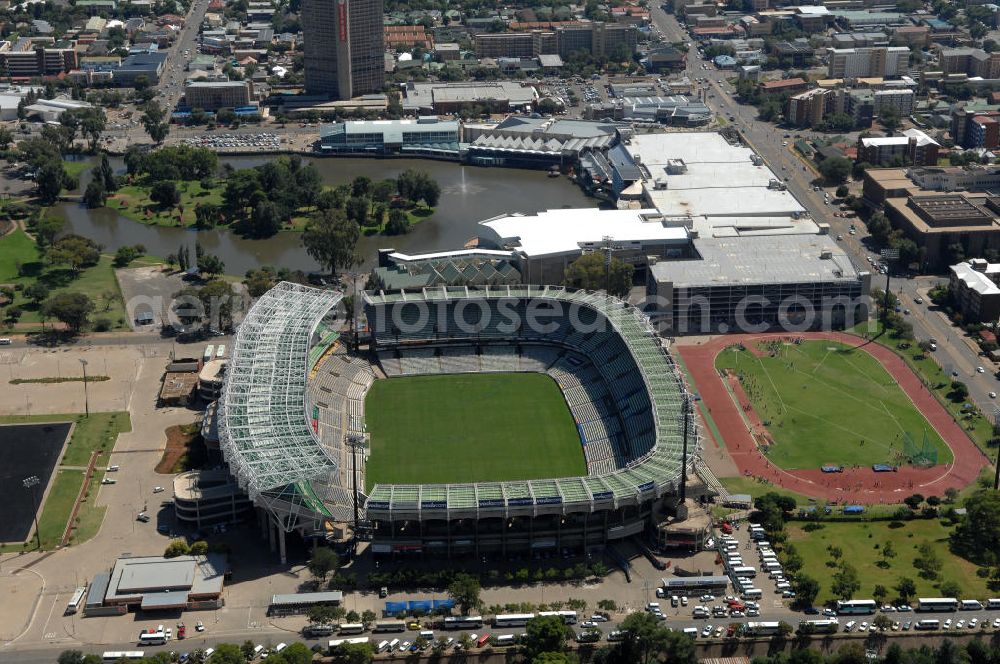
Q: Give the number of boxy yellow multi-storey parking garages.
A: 0